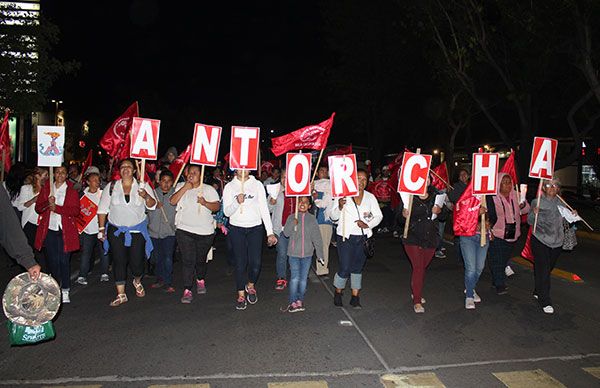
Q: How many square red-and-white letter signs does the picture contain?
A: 8